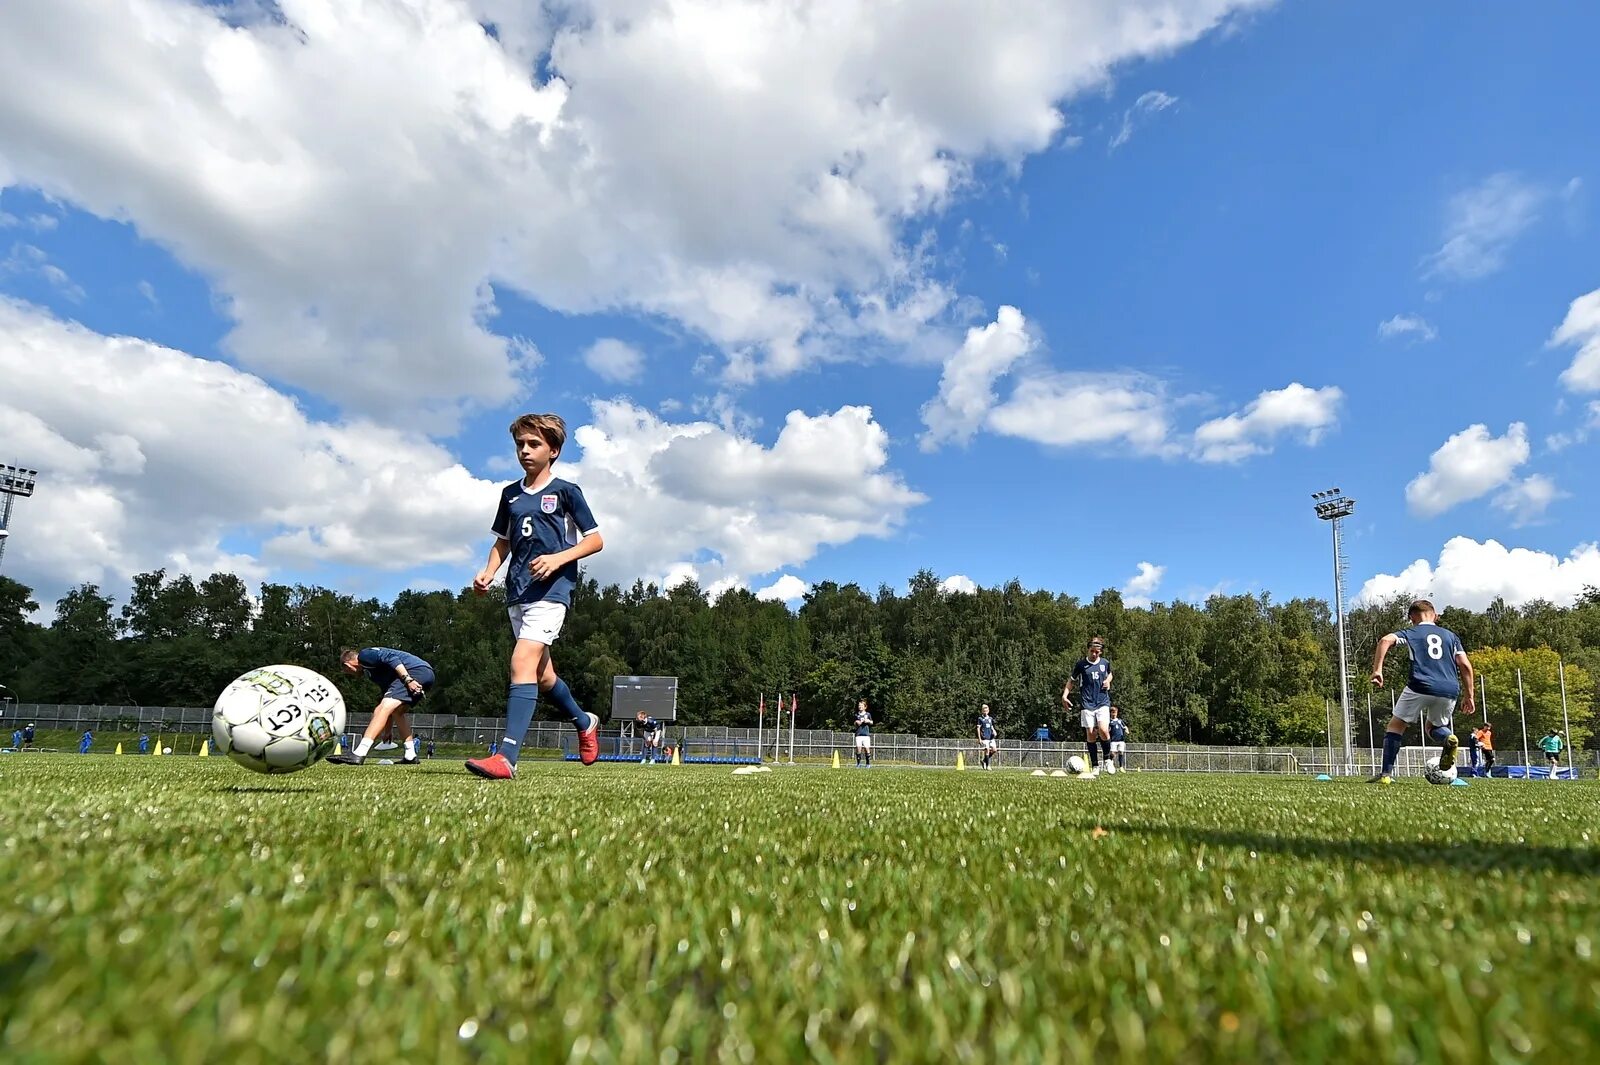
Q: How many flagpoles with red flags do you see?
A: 3